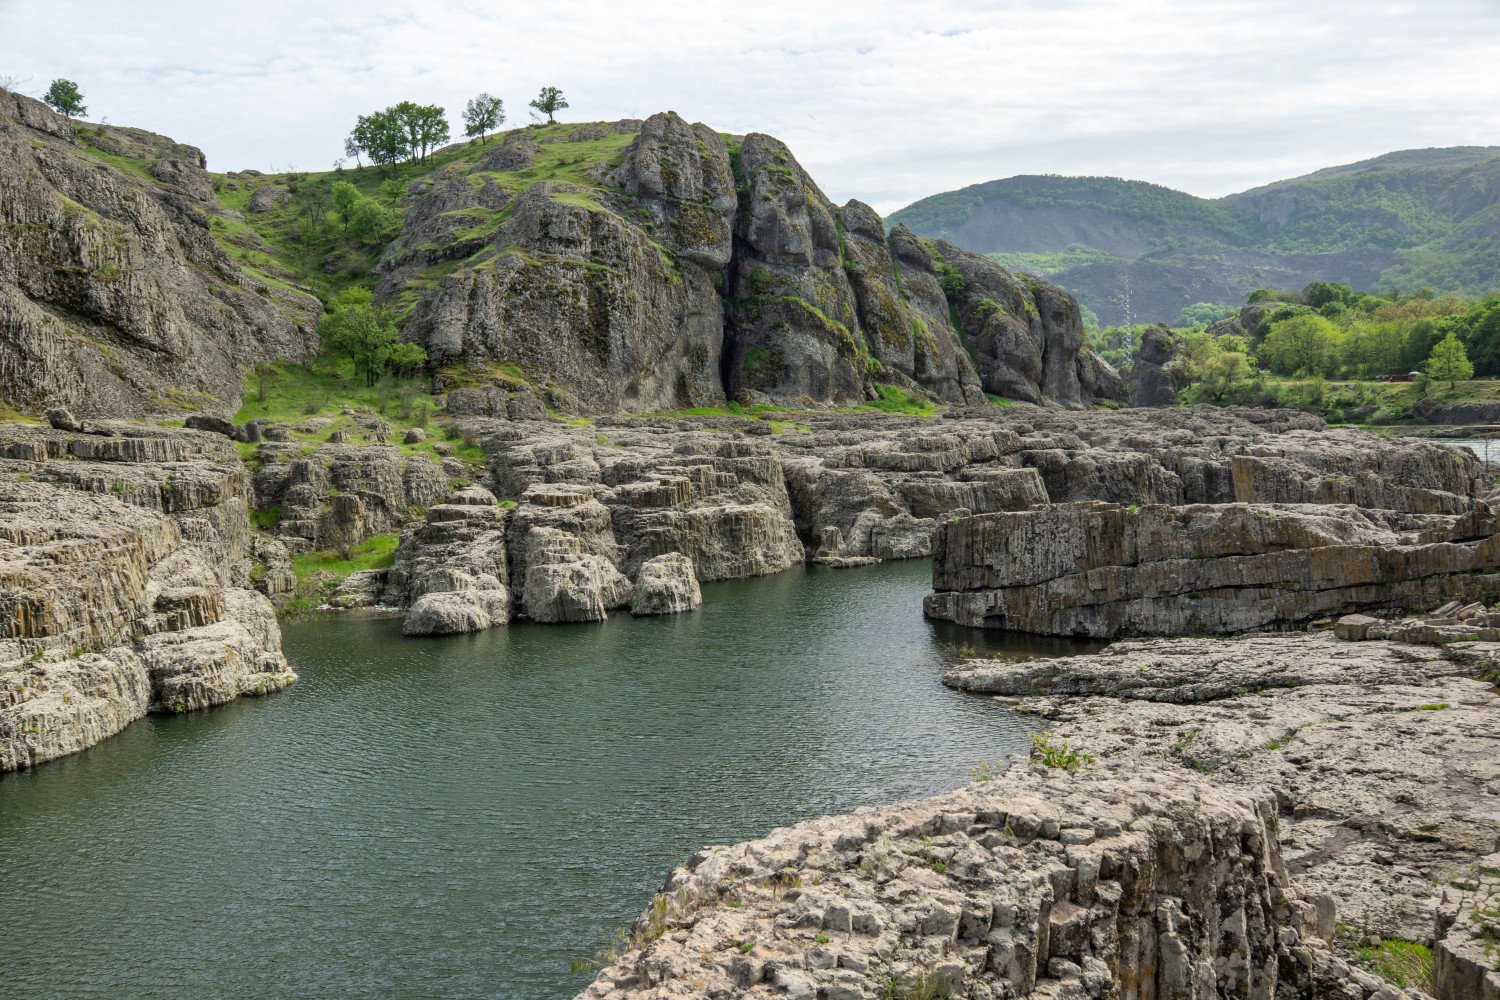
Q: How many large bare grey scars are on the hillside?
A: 2